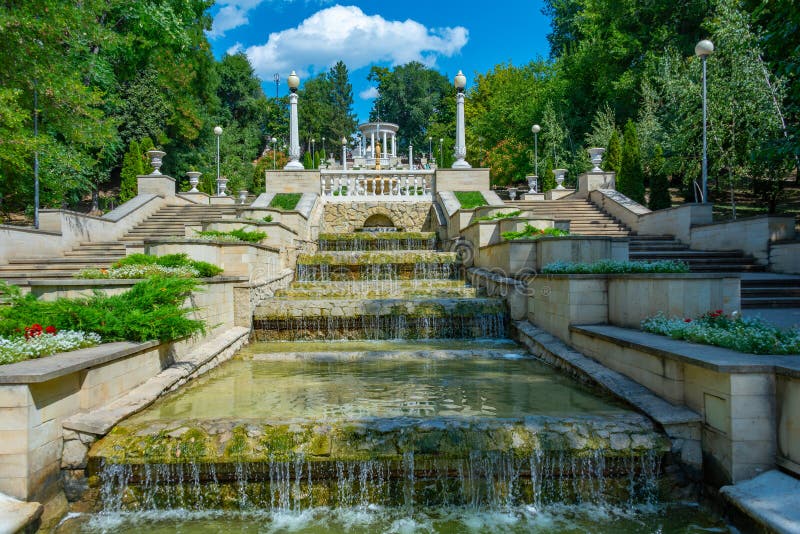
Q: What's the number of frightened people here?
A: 0